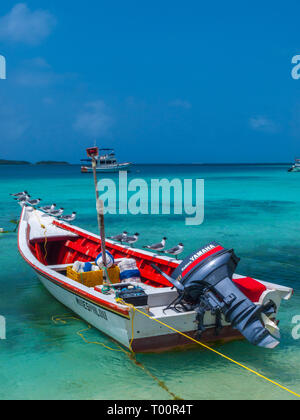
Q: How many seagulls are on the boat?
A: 10